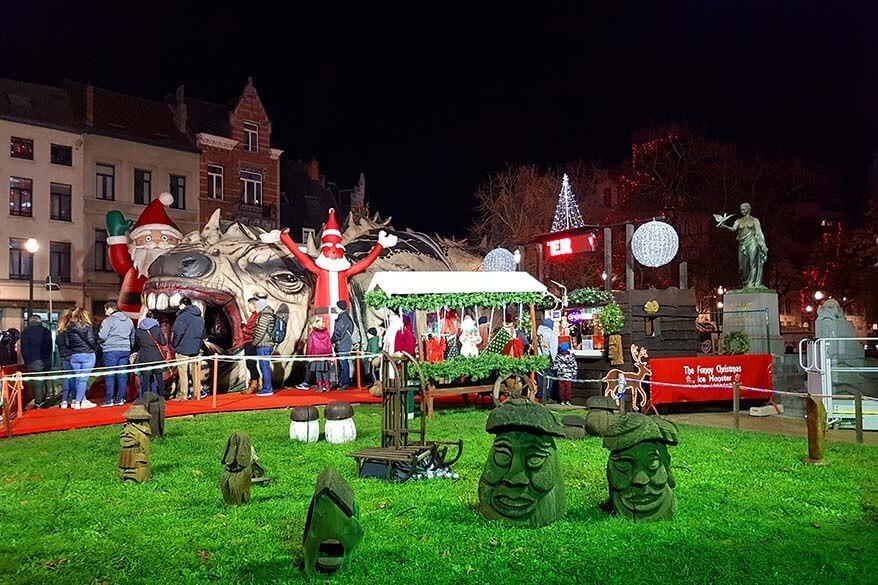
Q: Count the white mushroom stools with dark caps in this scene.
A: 2